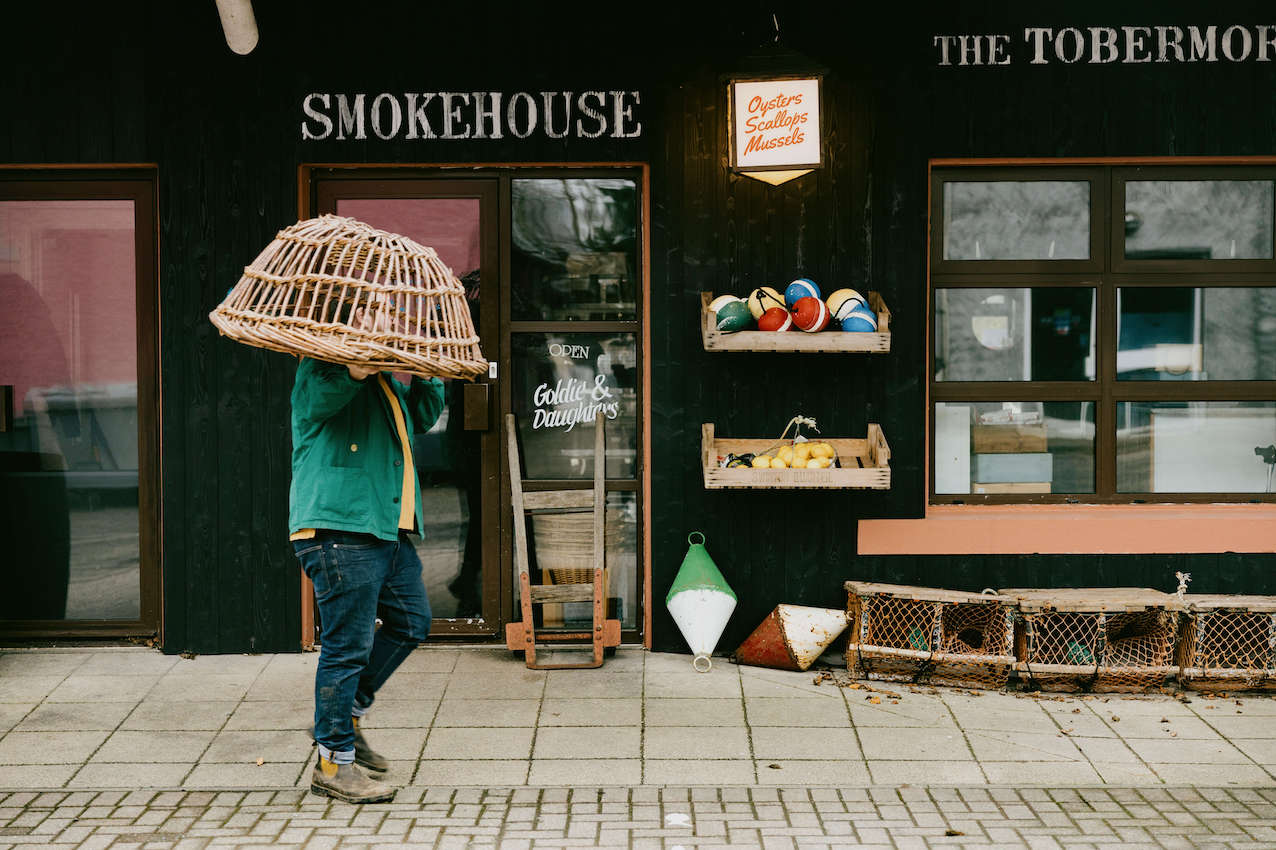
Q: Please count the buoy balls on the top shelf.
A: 8